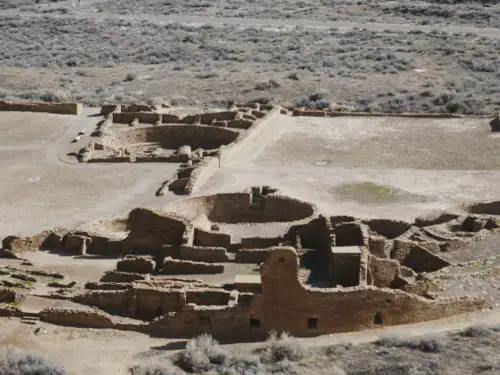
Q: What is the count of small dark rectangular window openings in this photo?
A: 3